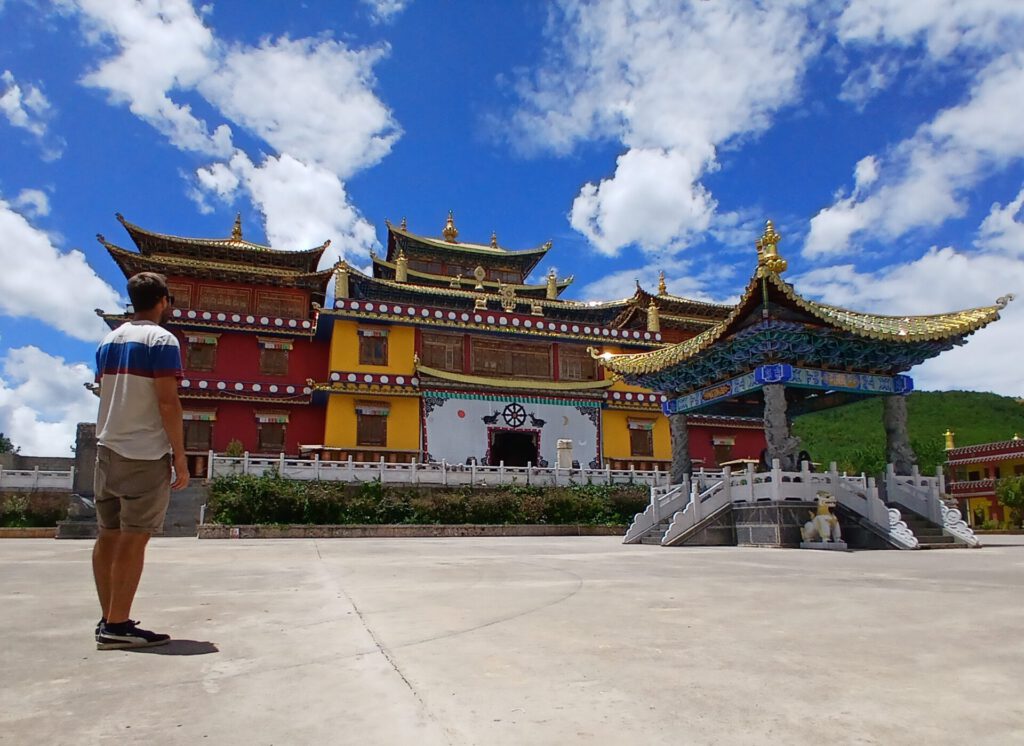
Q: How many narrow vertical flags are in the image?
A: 0